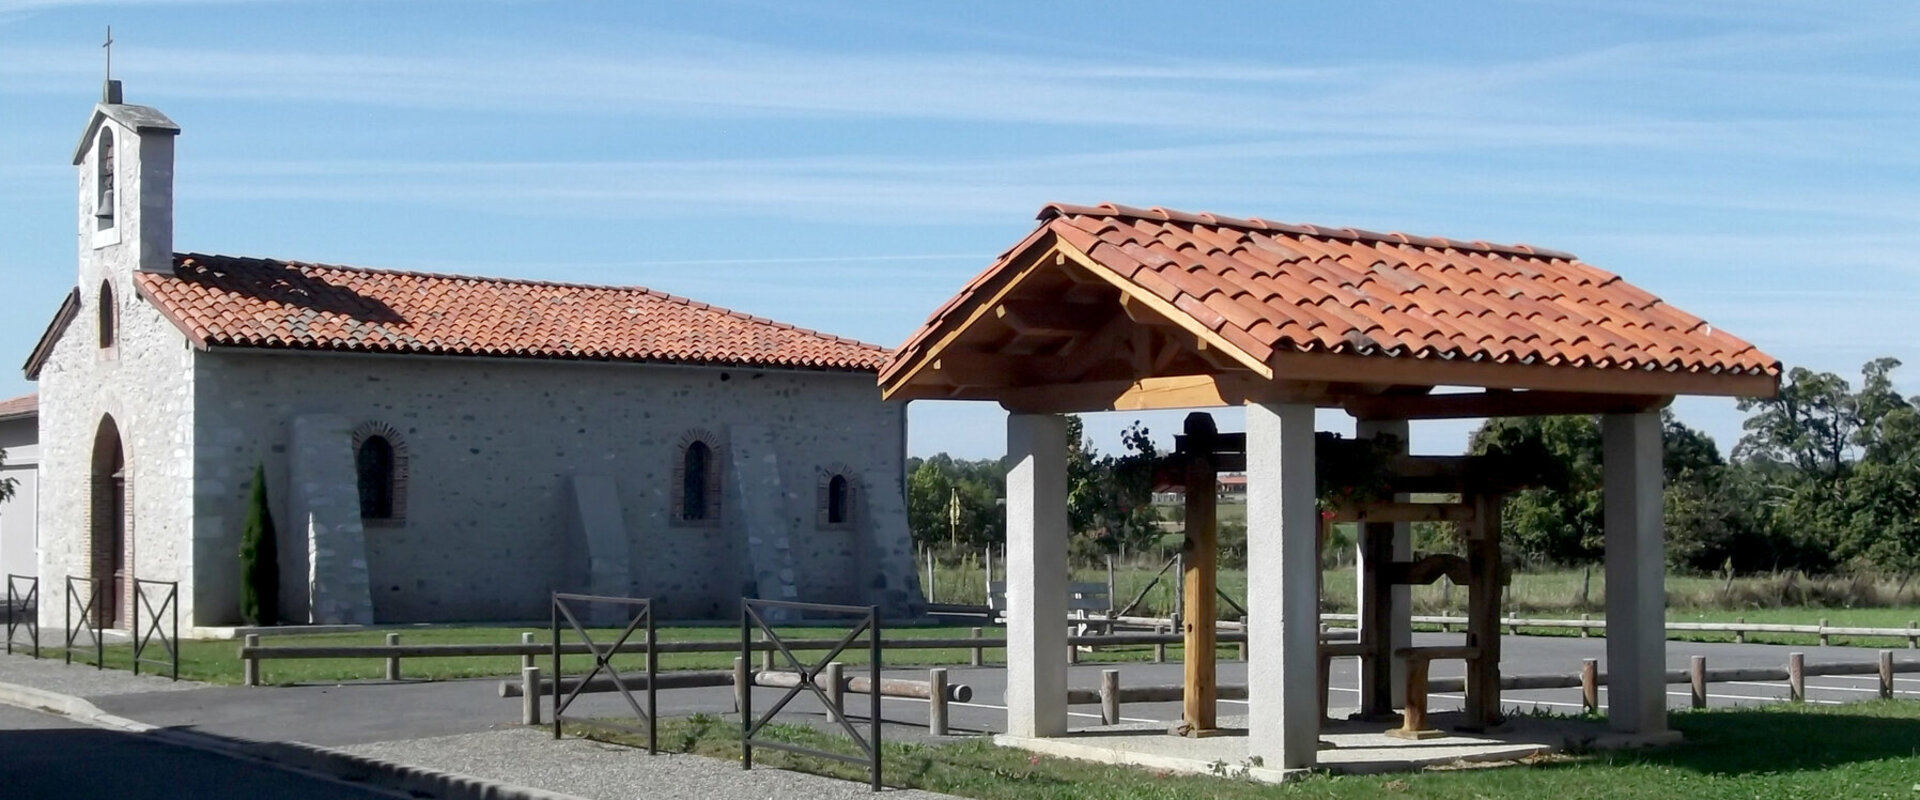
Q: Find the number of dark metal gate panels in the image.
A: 5